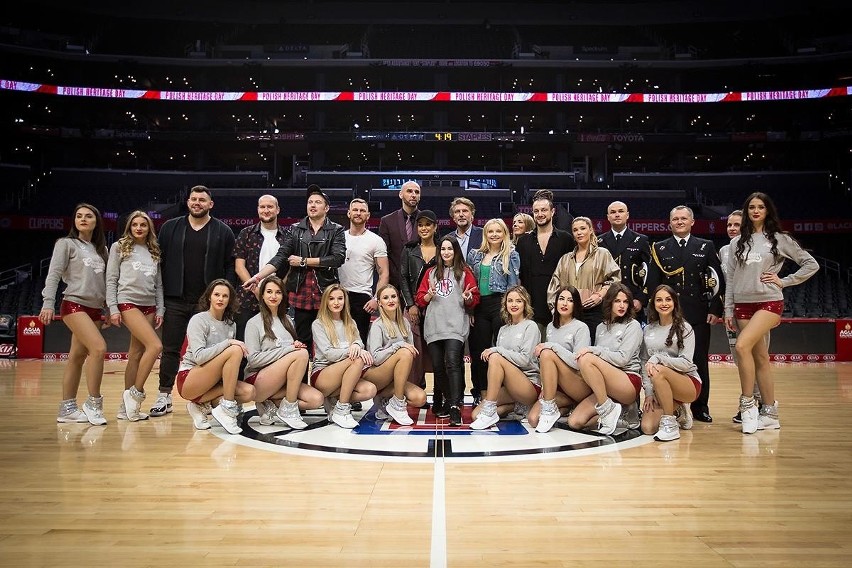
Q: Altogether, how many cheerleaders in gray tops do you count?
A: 11